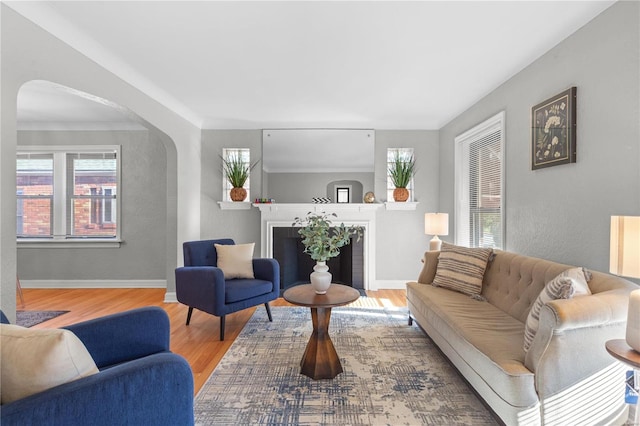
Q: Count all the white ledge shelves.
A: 2